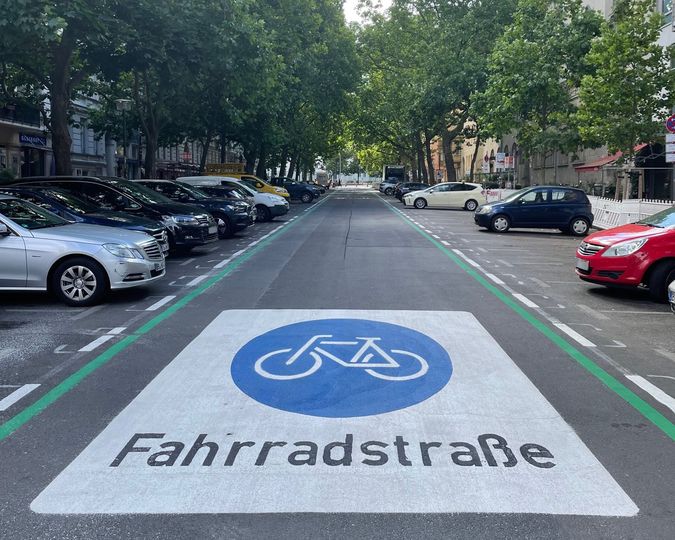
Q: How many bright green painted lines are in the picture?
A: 2